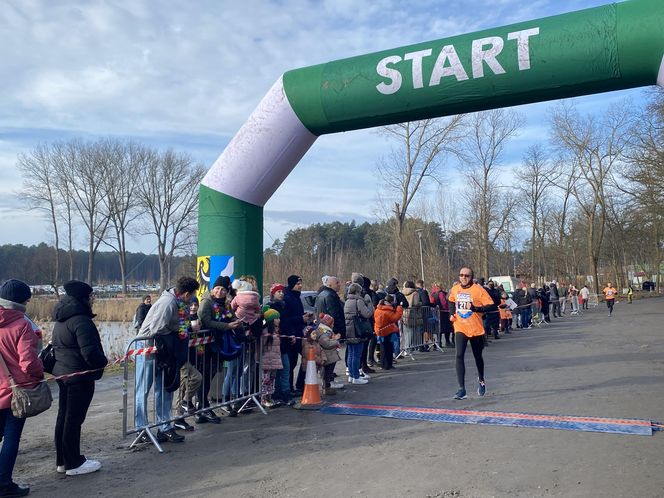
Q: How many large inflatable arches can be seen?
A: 1